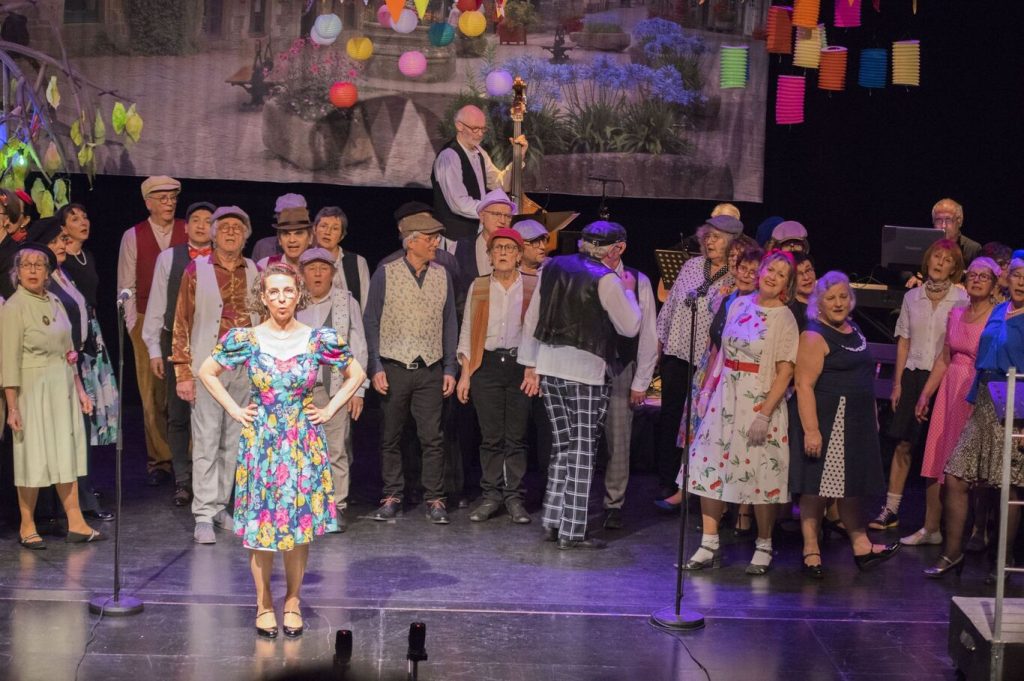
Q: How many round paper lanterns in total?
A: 11